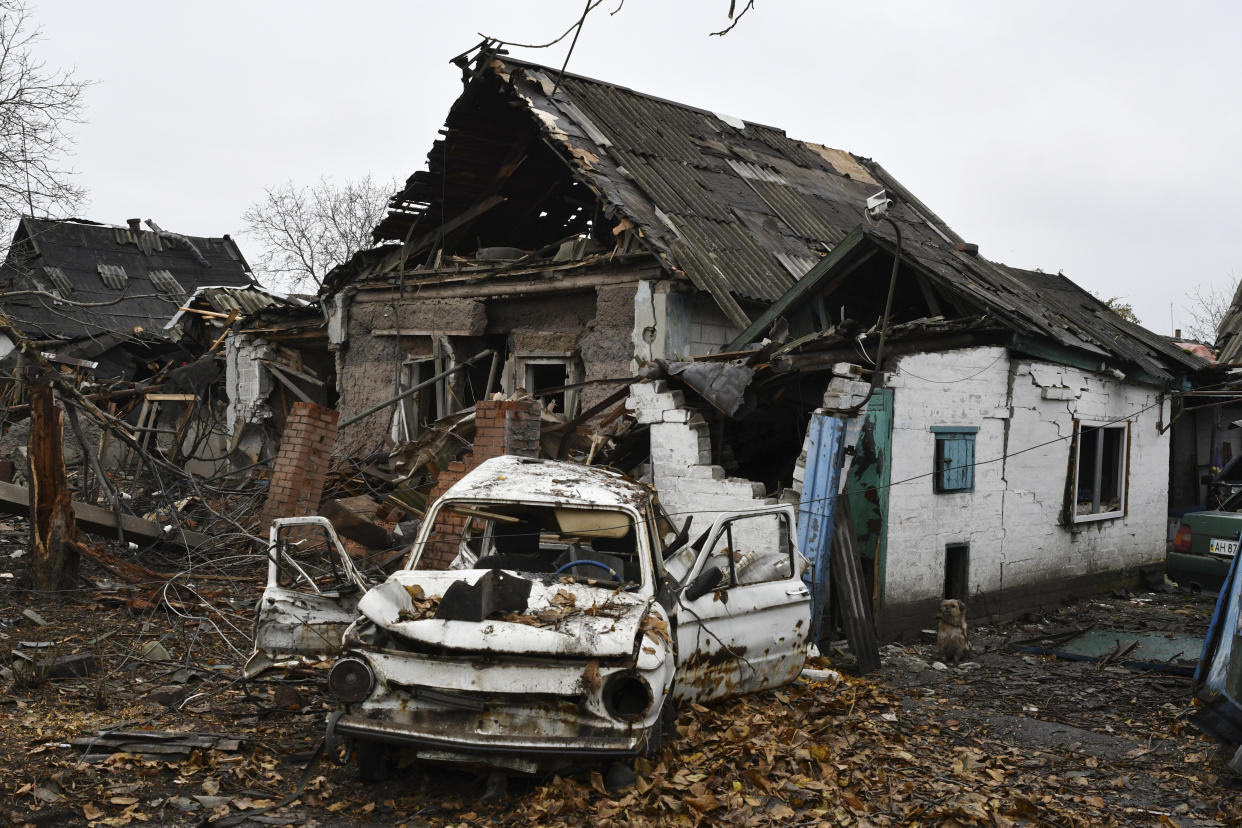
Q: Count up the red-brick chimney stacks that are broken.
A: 2